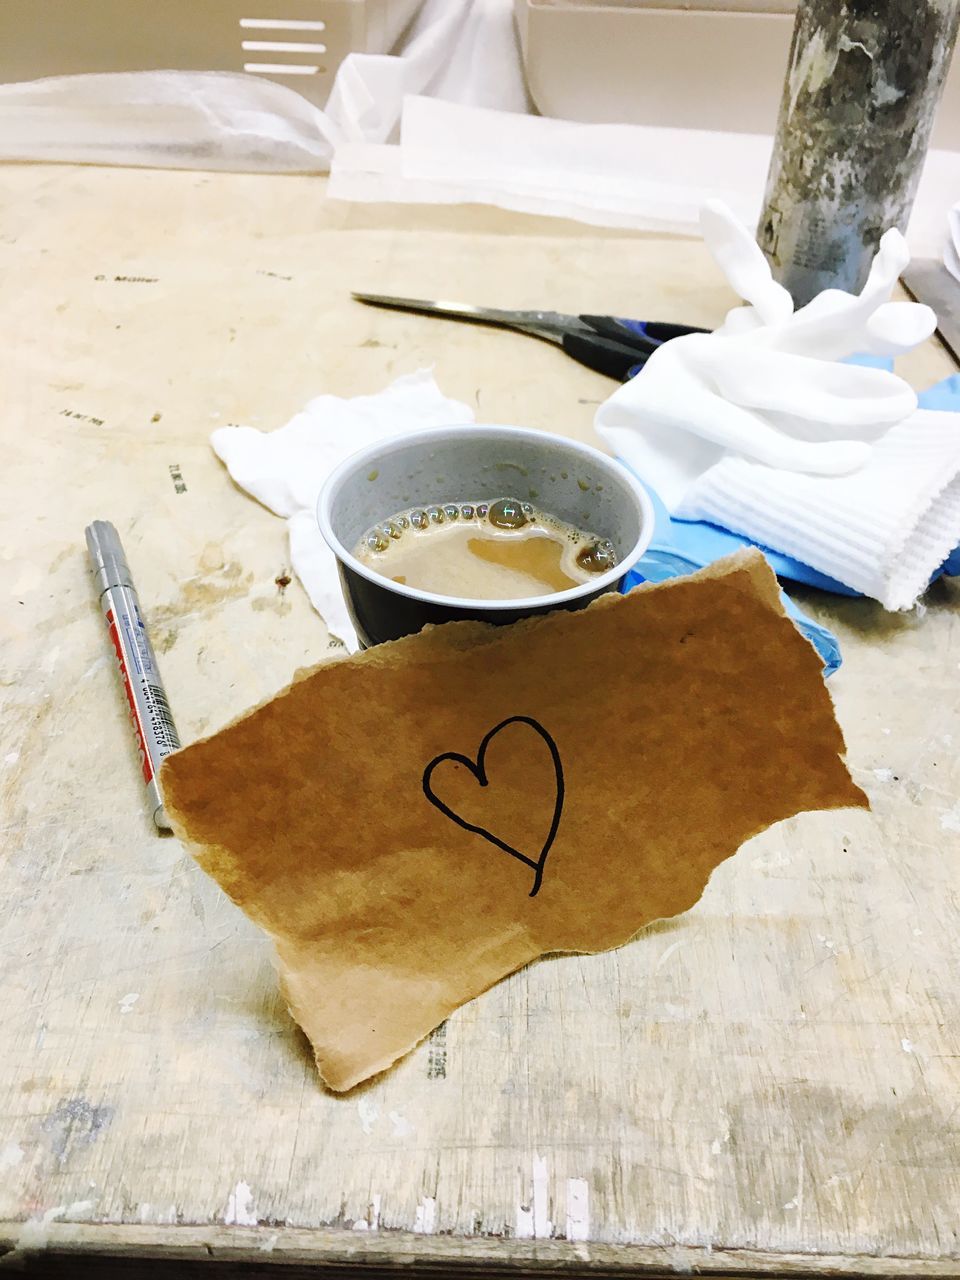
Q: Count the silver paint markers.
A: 1